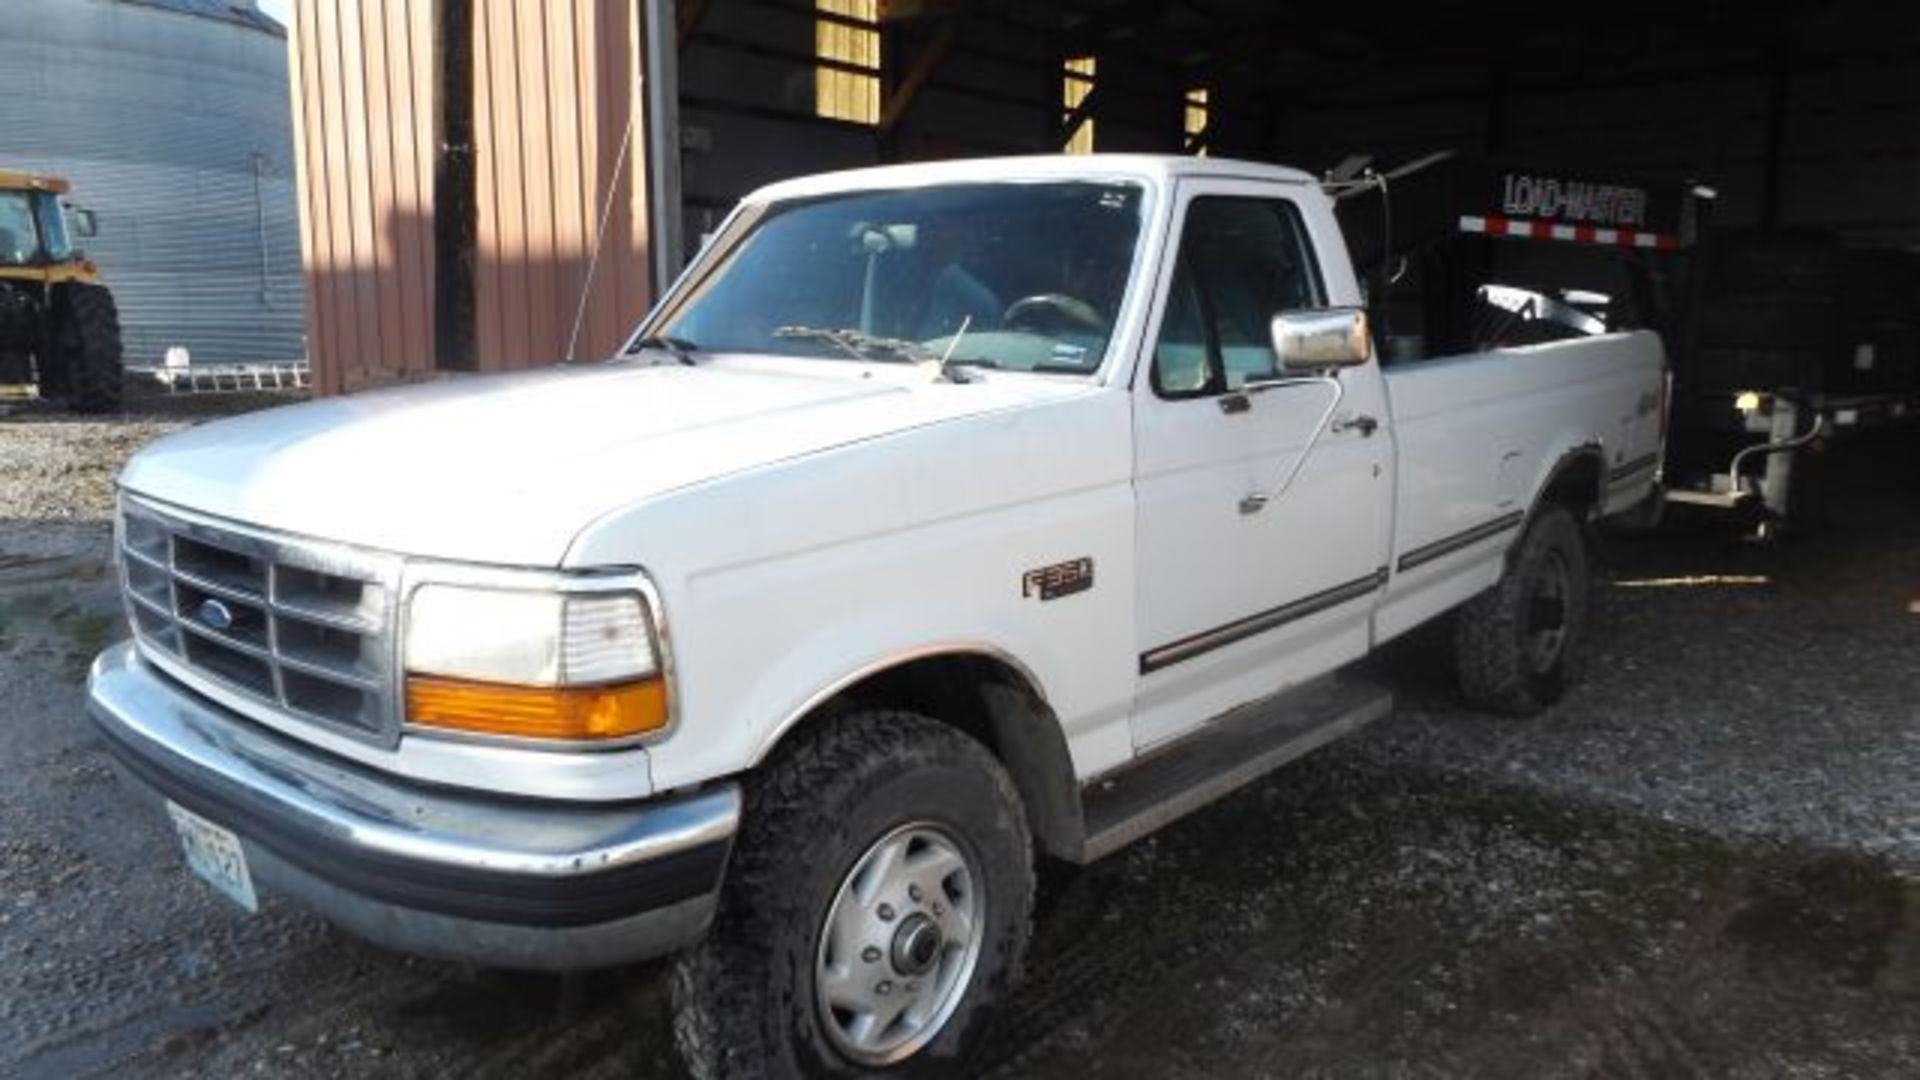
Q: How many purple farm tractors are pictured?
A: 0